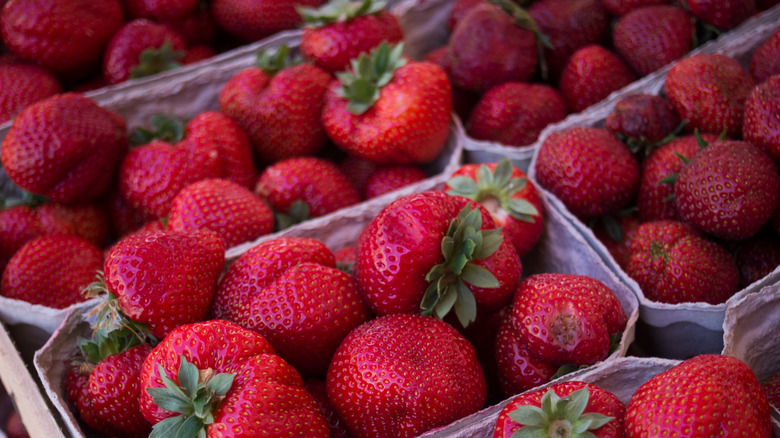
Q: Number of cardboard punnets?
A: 7